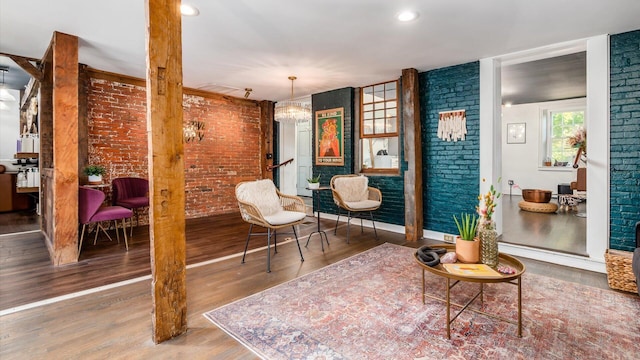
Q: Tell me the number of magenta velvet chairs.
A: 2